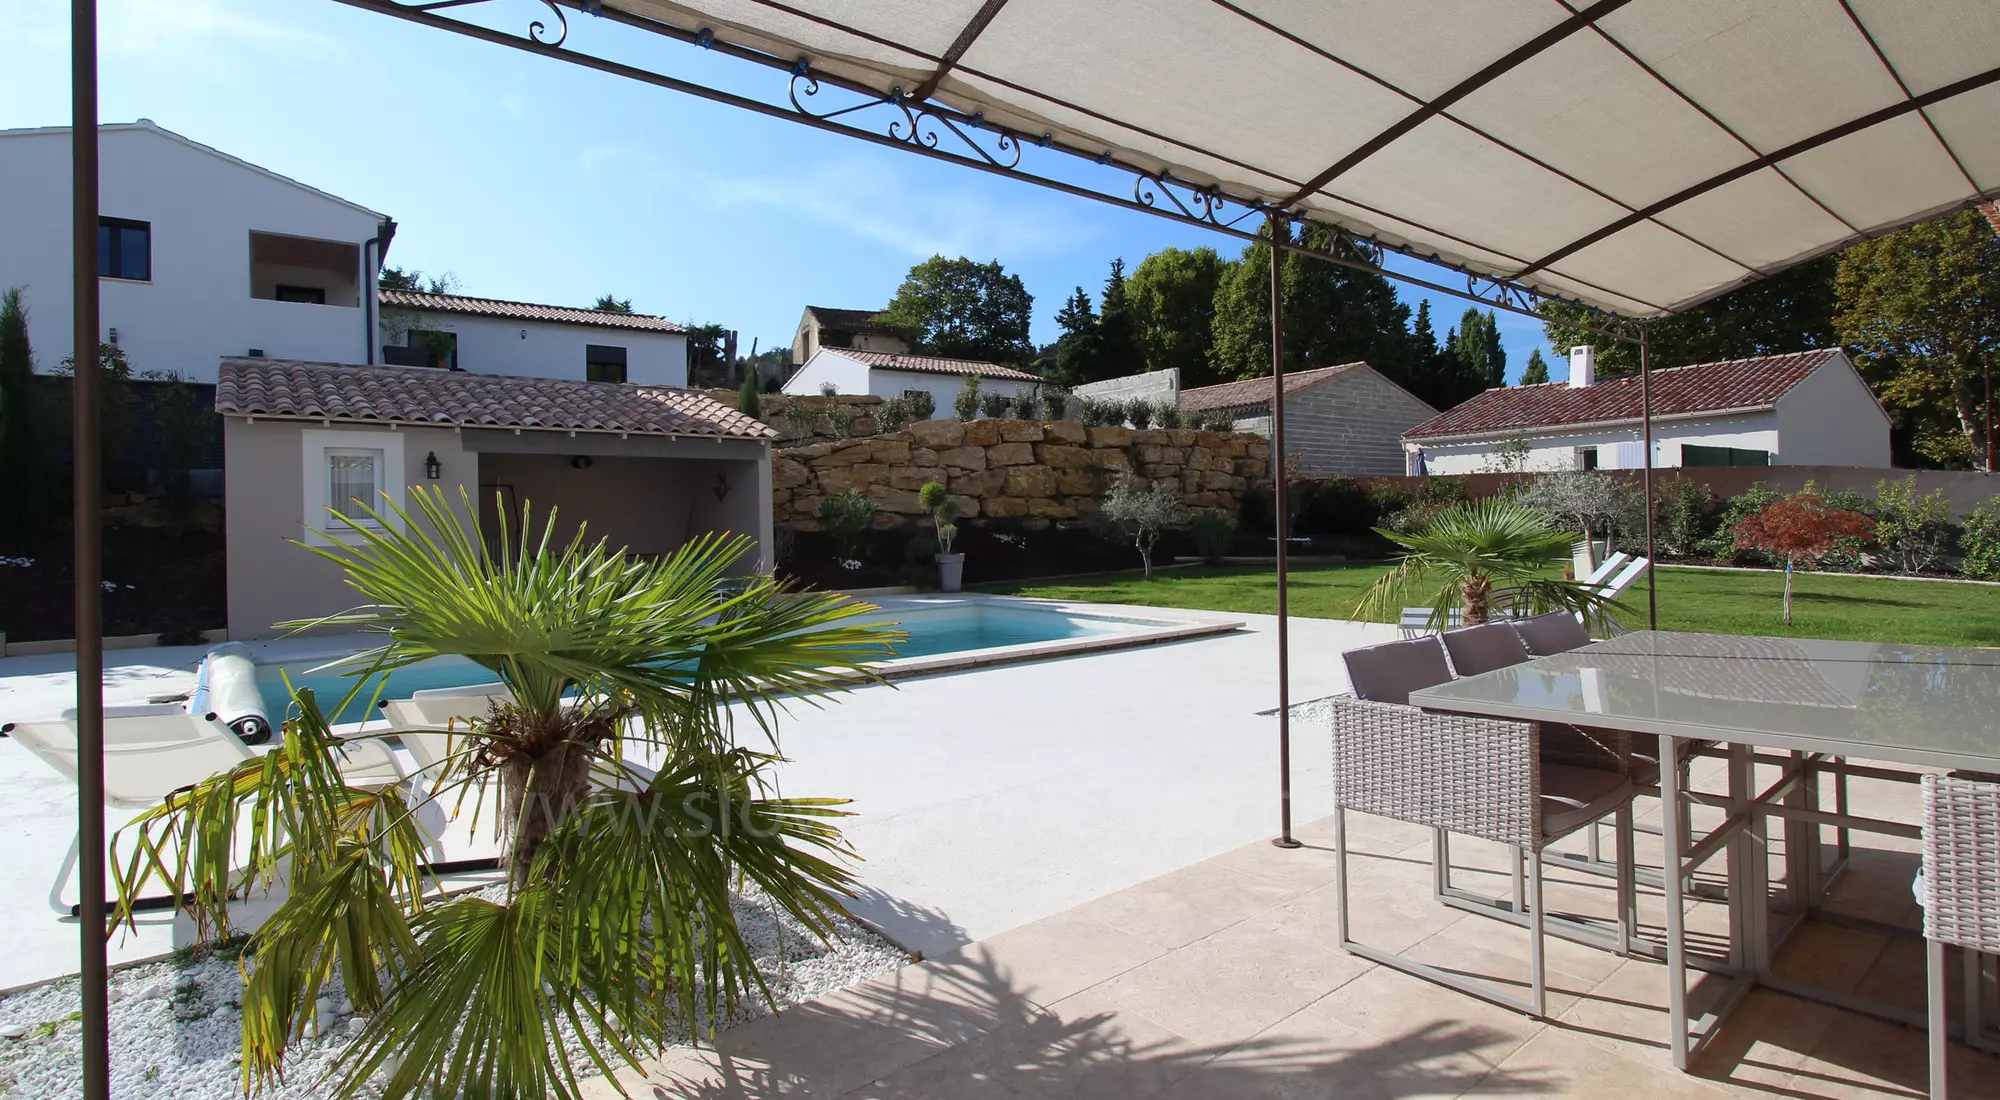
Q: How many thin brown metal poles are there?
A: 3